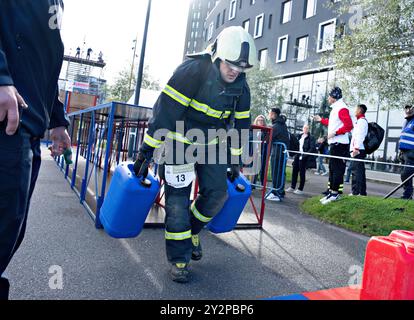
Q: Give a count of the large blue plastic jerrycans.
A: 2